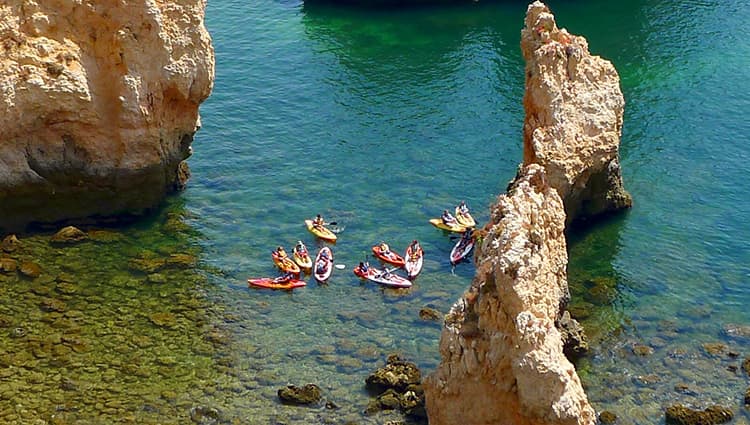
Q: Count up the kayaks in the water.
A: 11